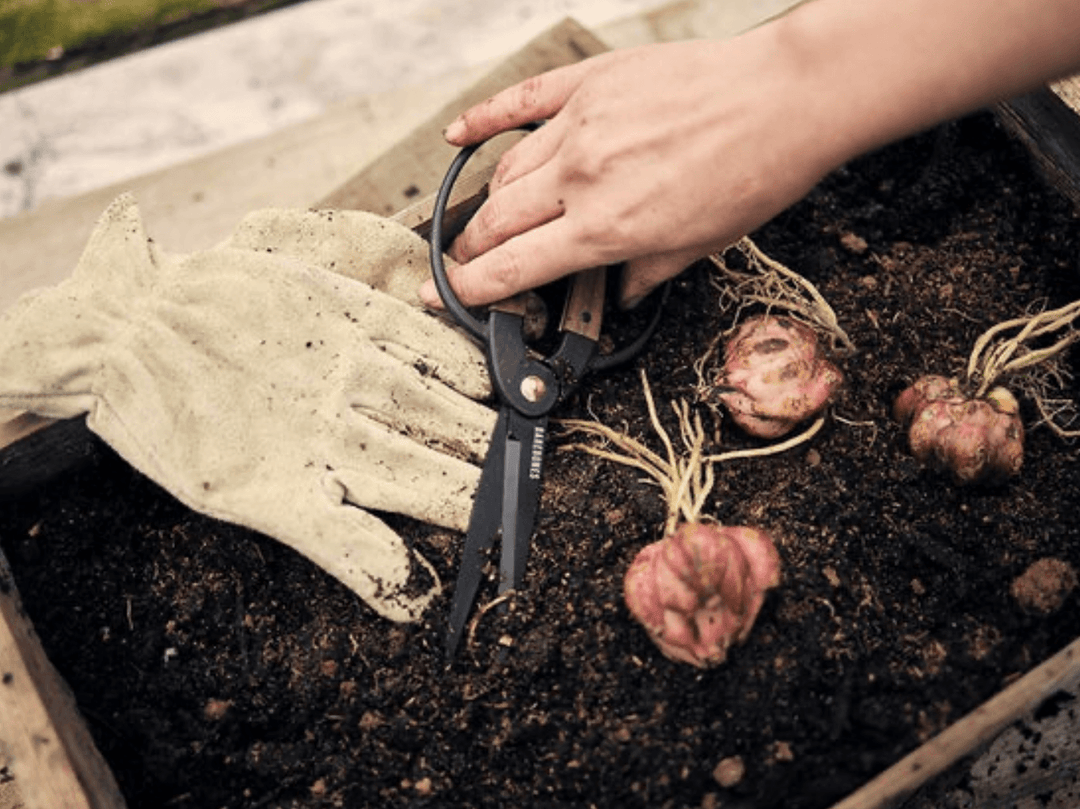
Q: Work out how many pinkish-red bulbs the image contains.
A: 3